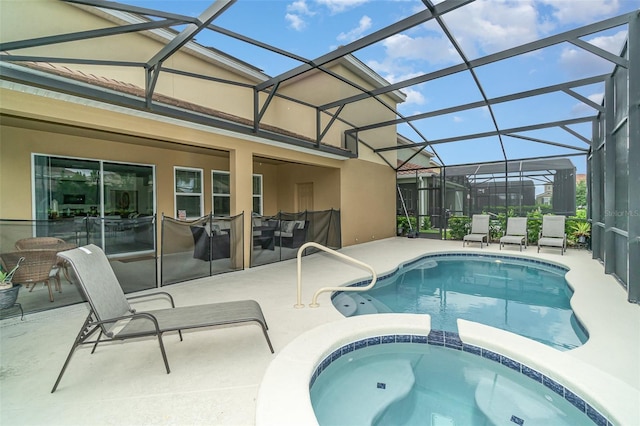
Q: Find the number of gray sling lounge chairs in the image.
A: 4